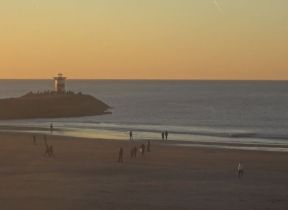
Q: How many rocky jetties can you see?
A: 1